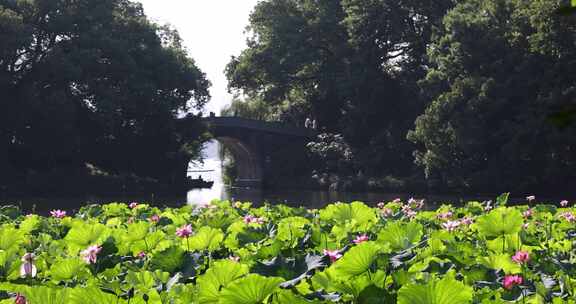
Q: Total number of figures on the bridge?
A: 2